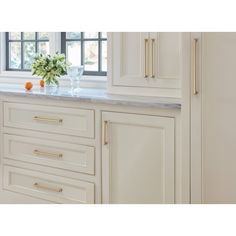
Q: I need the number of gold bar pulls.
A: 7